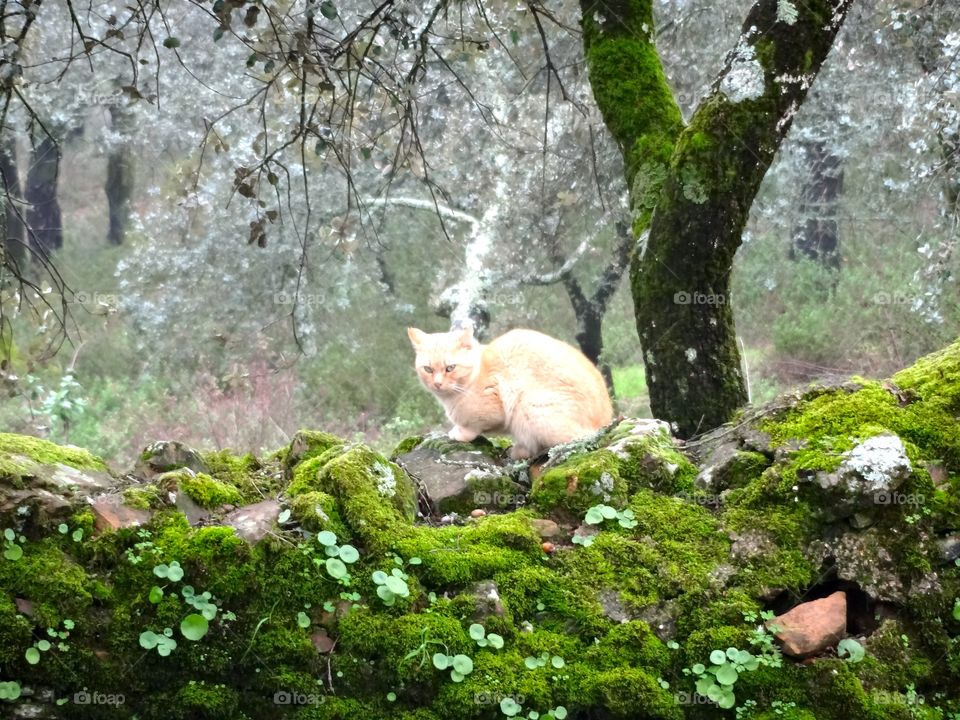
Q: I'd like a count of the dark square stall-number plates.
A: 0